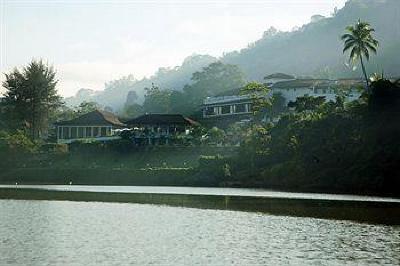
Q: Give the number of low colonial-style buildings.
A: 2